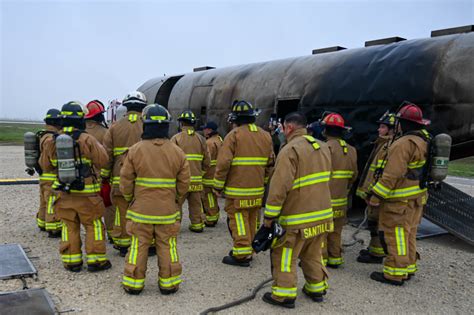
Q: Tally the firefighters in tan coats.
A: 12